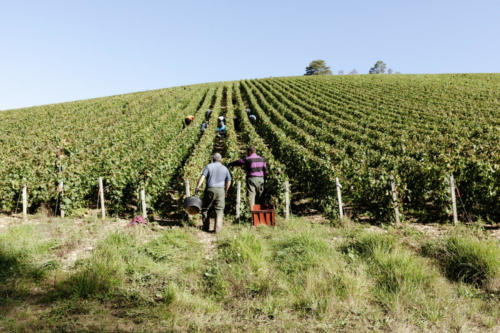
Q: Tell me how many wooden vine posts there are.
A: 10